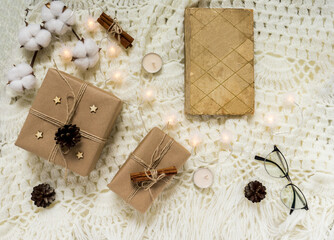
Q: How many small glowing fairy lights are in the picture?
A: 10